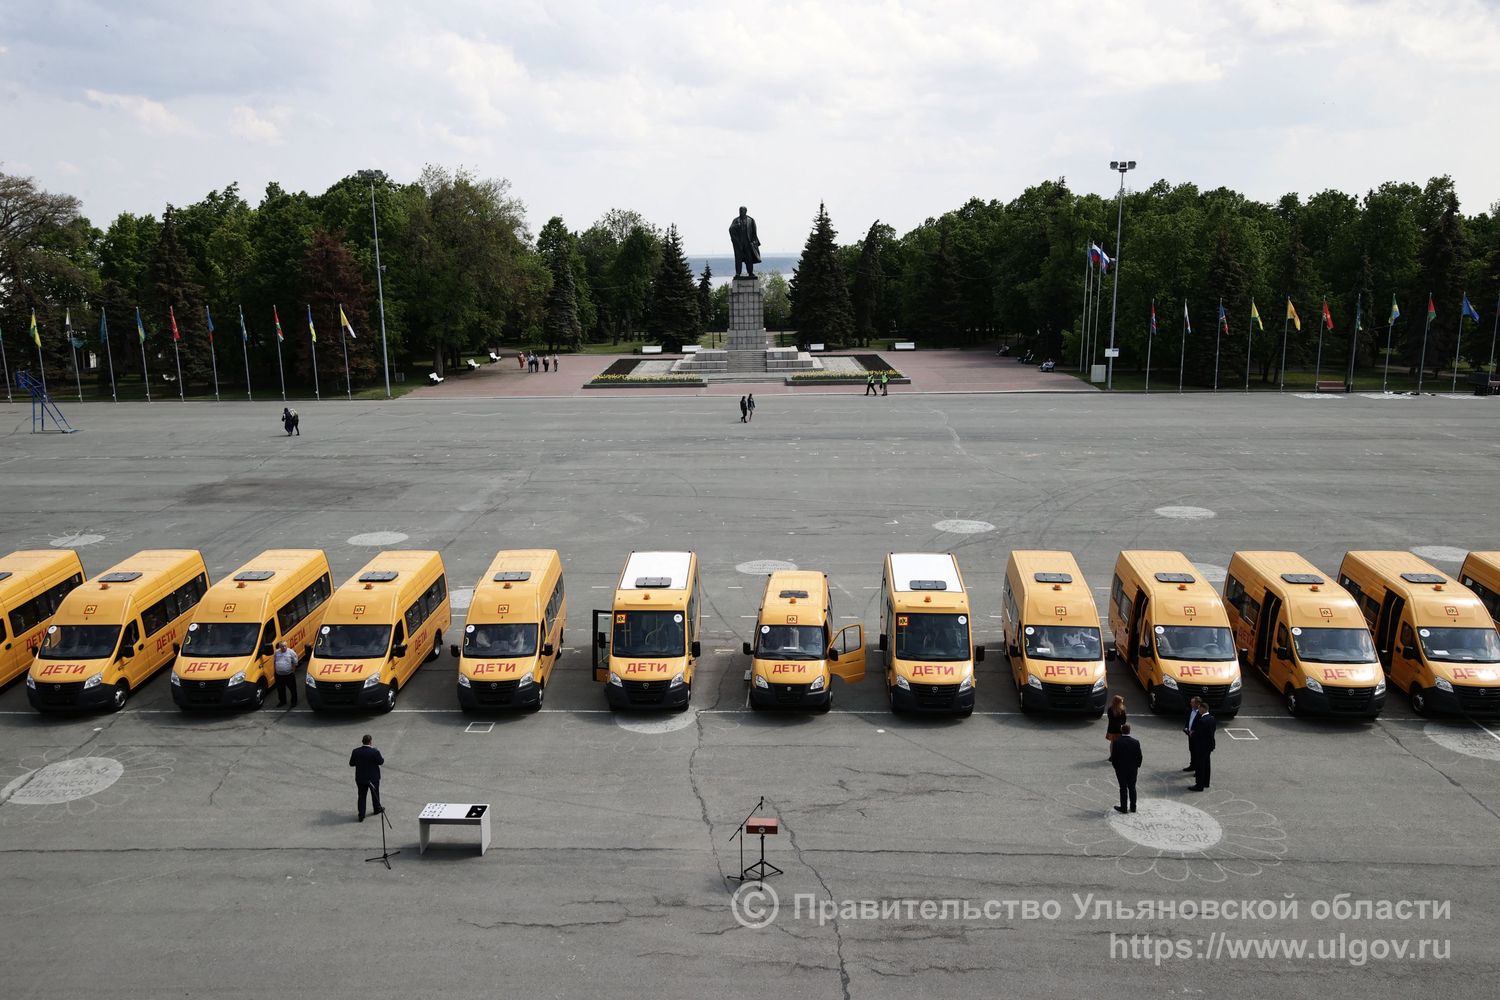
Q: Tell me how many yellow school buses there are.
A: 13